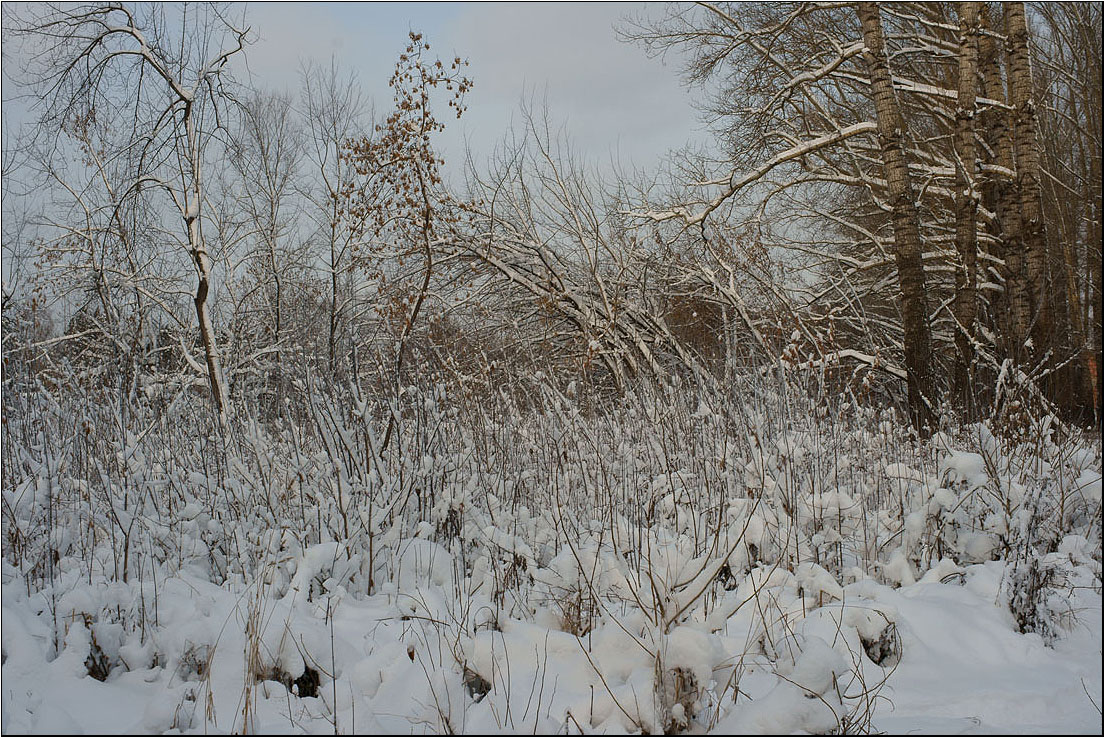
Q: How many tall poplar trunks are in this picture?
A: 4